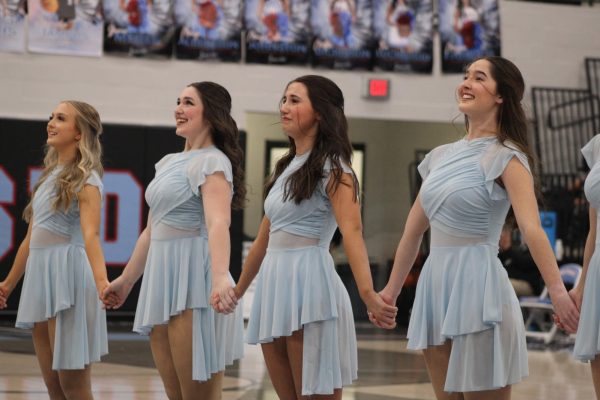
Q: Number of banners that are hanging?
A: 8